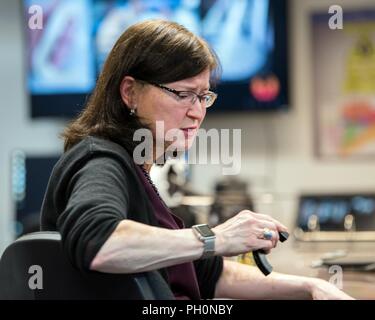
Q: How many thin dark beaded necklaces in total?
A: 1